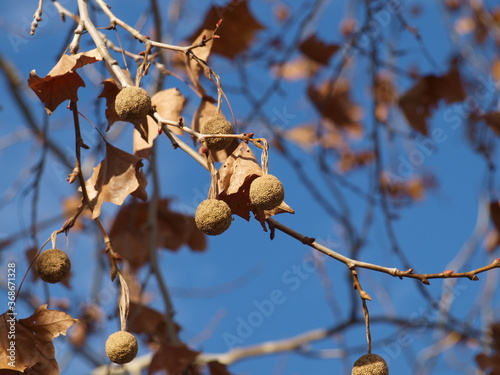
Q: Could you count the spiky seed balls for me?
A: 7